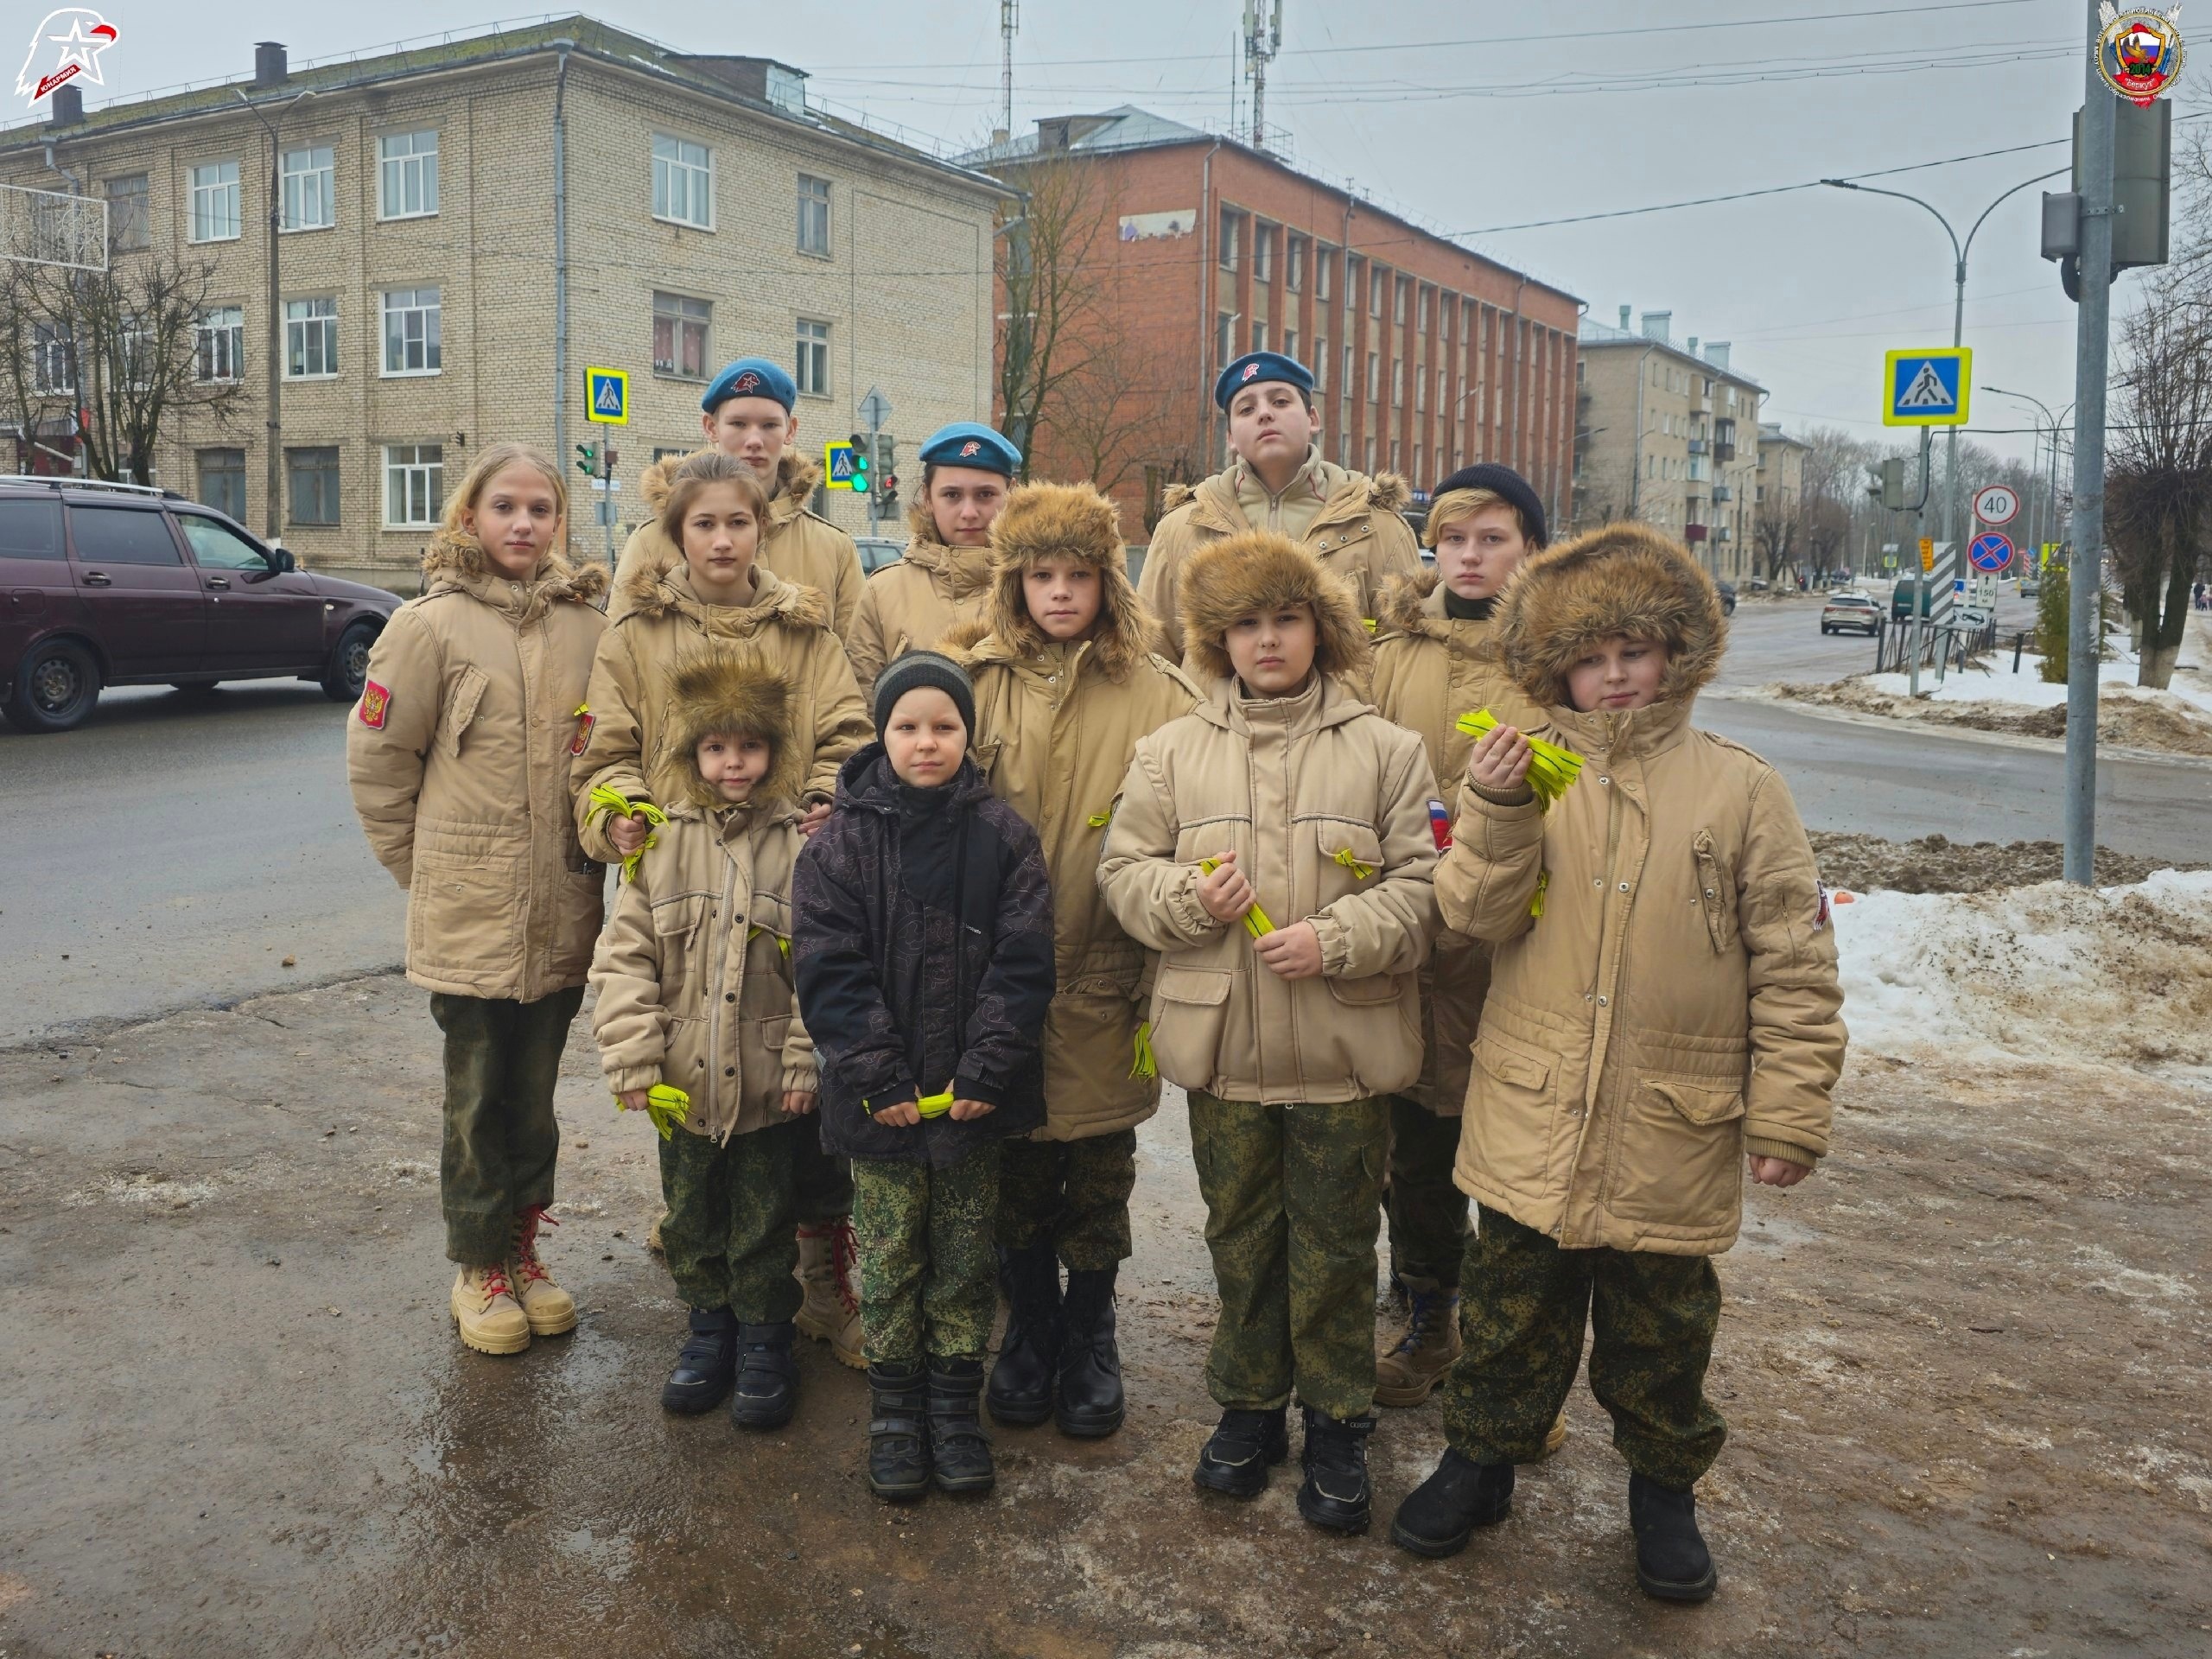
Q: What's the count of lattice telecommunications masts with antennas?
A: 2